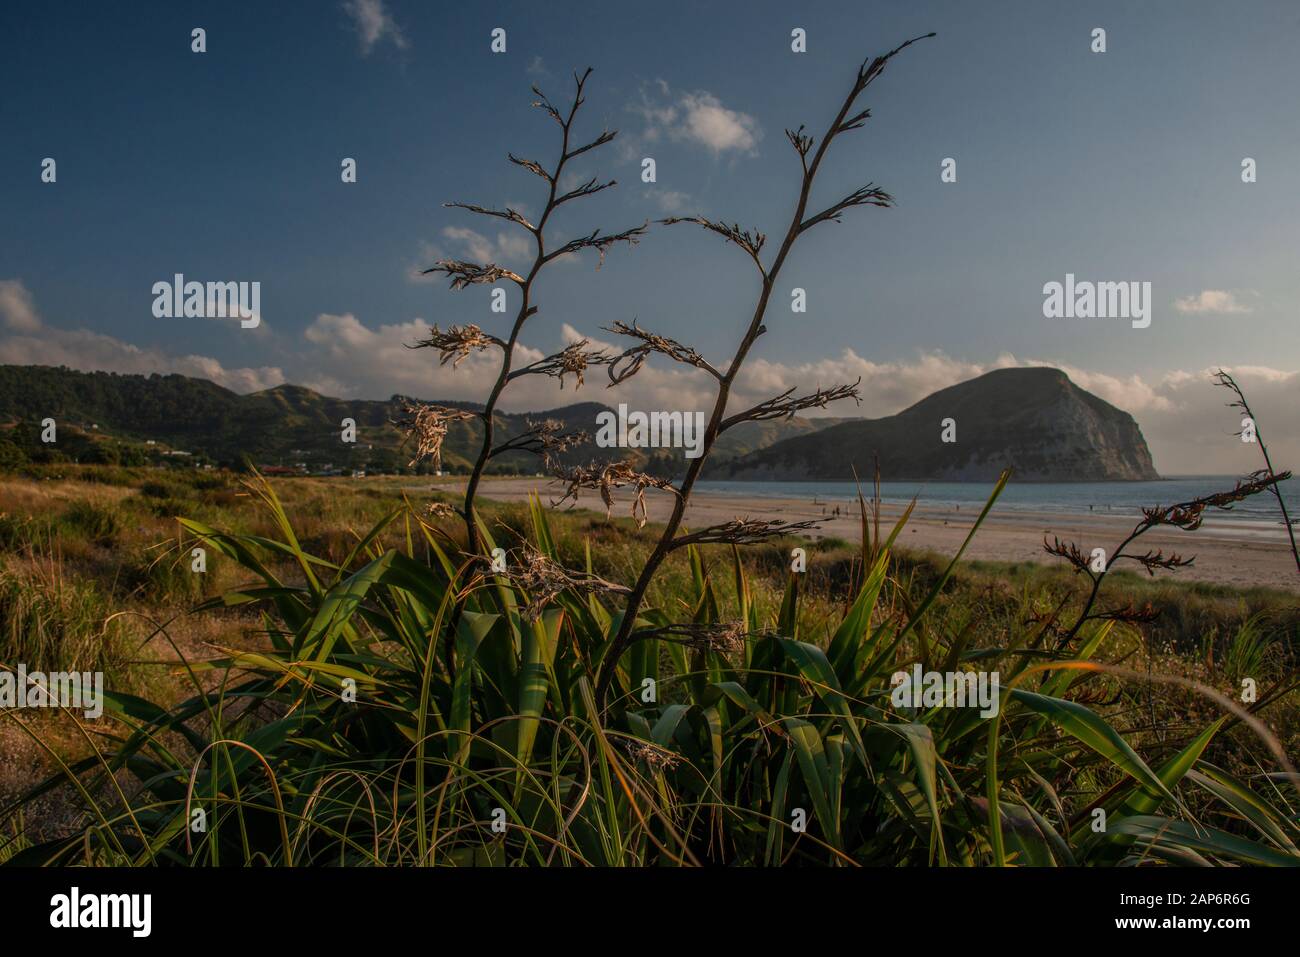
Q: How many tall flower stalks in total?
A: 2